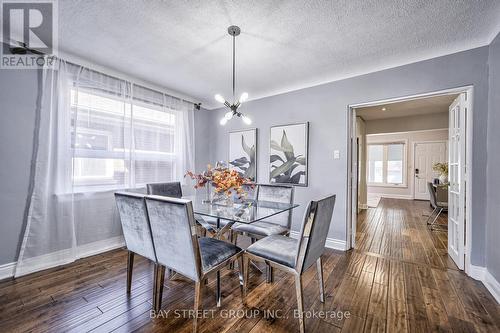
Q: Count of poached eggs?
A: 0